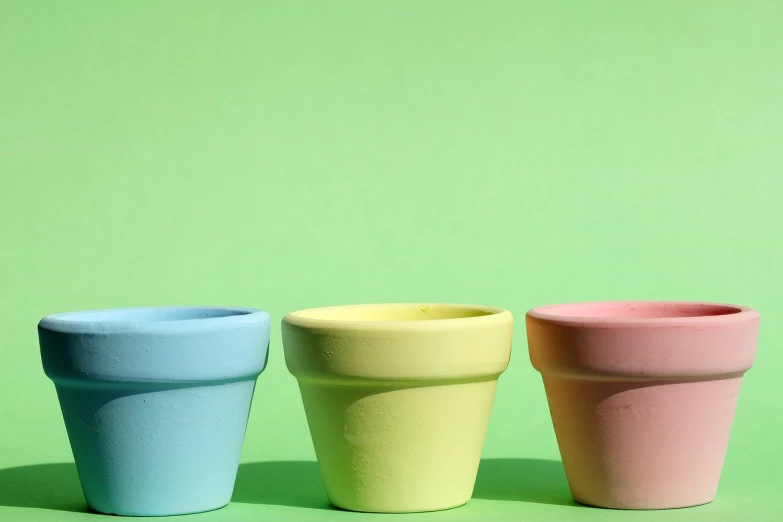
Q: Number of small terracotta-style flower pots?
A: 3